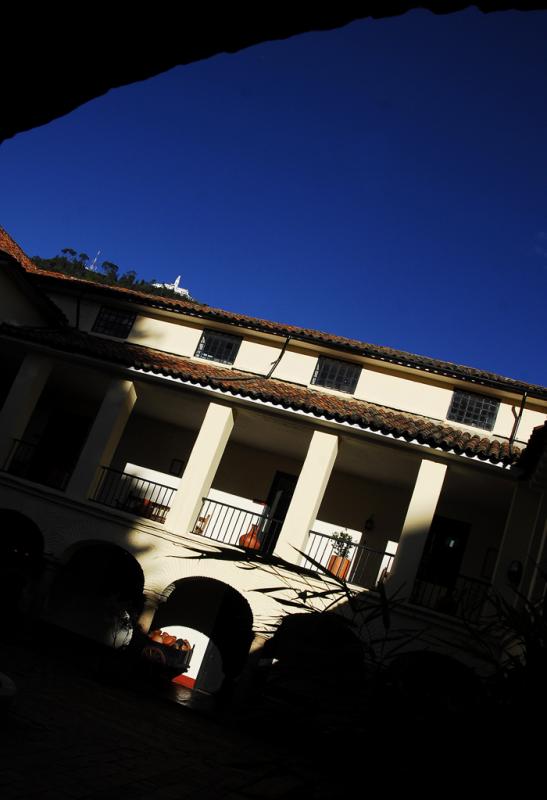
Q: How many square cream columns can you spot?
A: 5